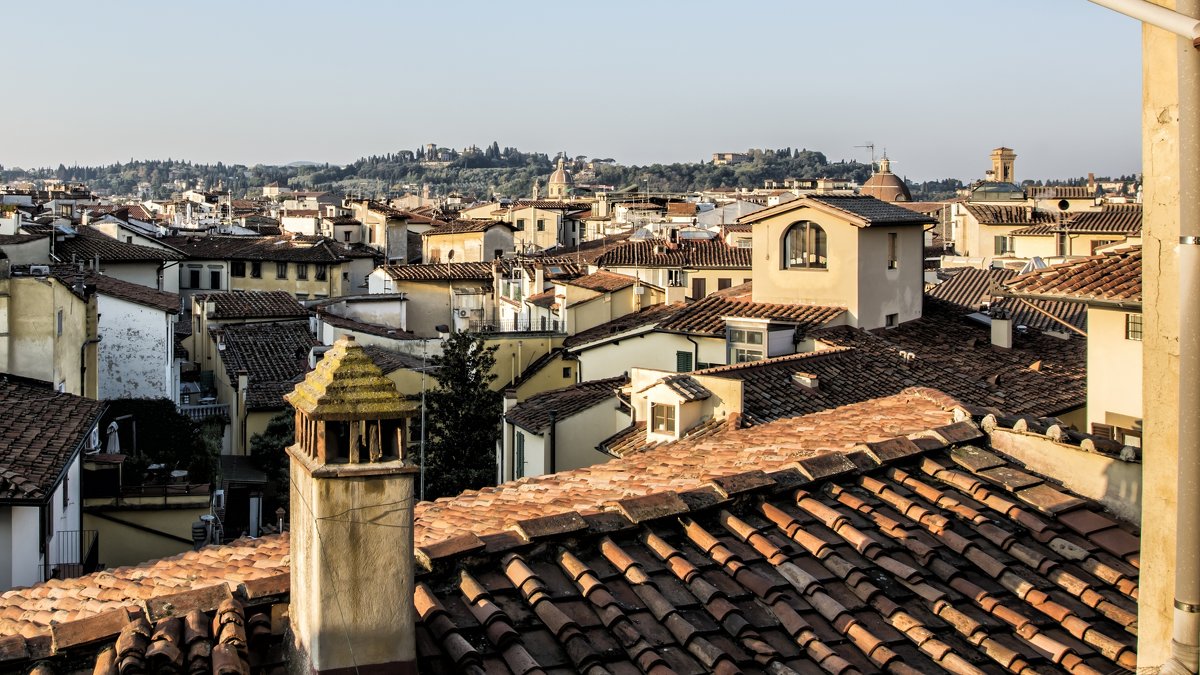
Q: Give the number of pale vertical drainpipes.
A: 1